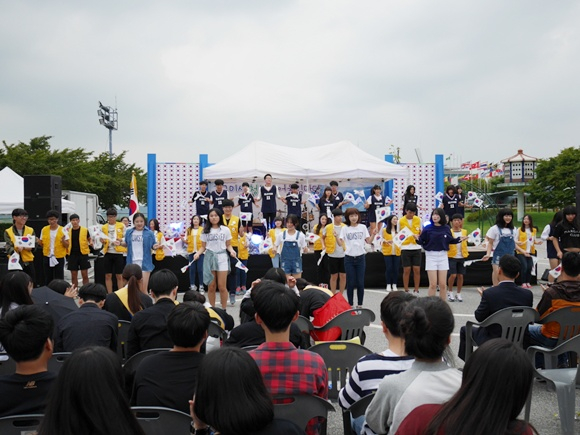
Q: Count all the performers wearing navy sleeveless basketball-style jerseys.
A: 11